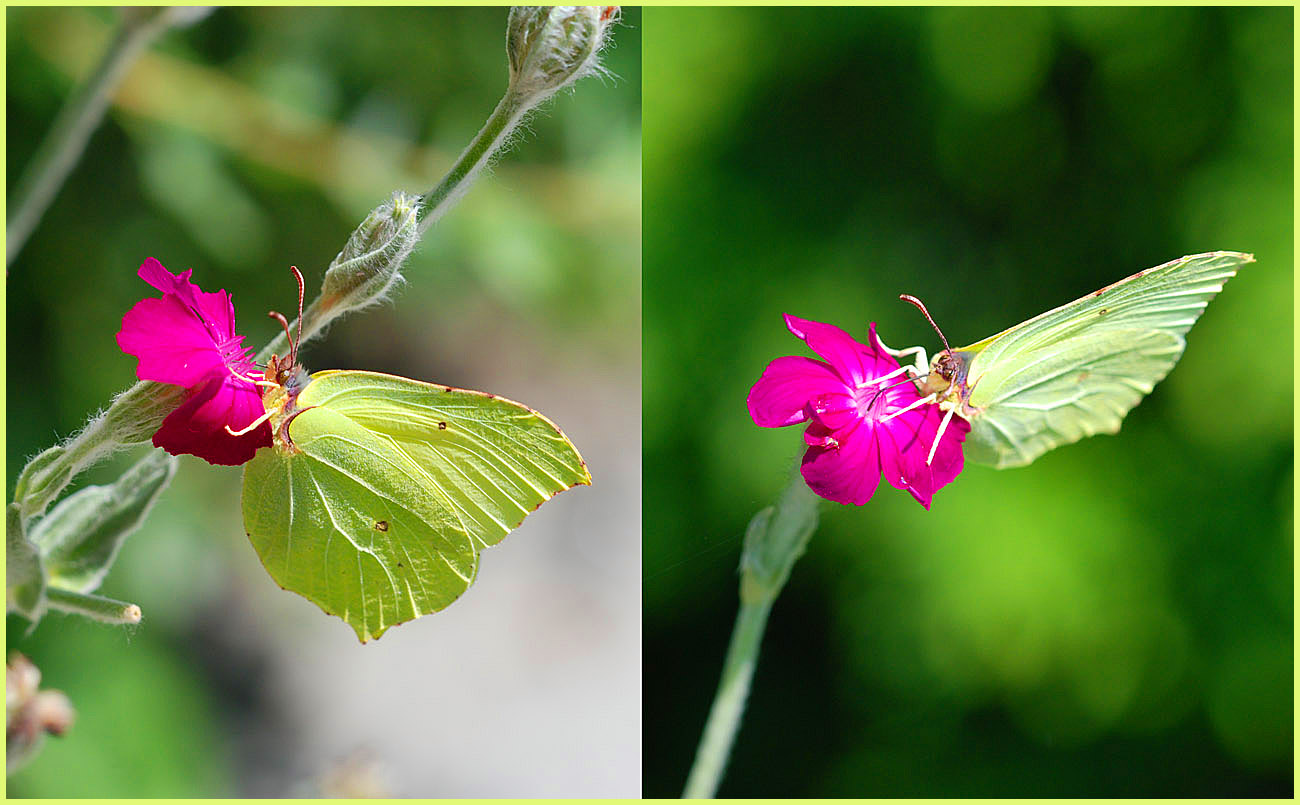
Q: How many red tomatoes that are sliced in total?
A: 0